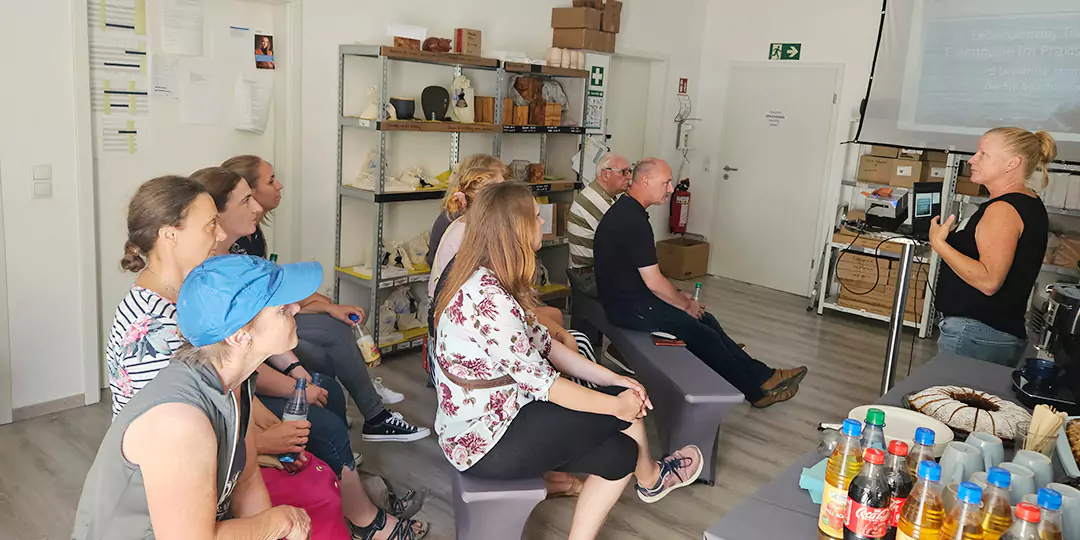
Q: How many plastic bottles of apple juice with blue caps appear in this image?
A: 7